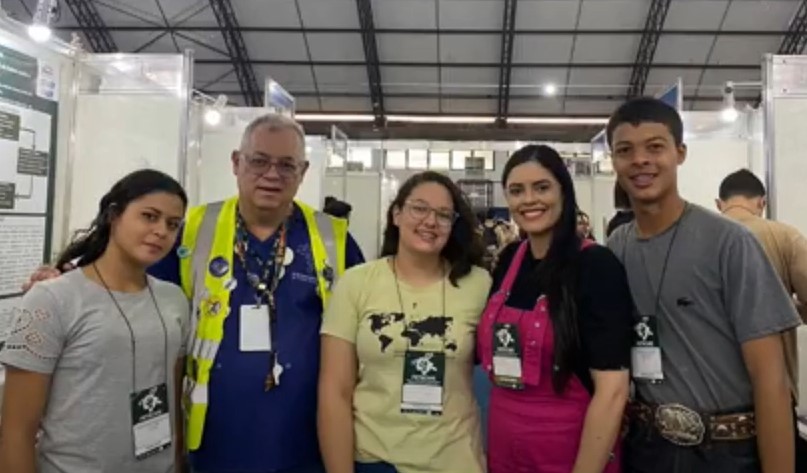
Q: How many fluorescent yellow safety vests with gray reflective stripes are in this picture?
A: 1